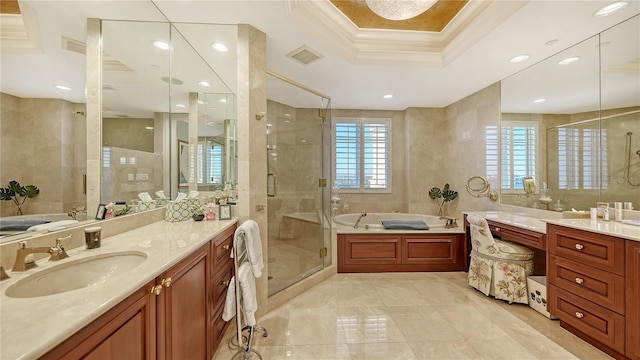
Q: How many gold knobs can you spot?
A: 8